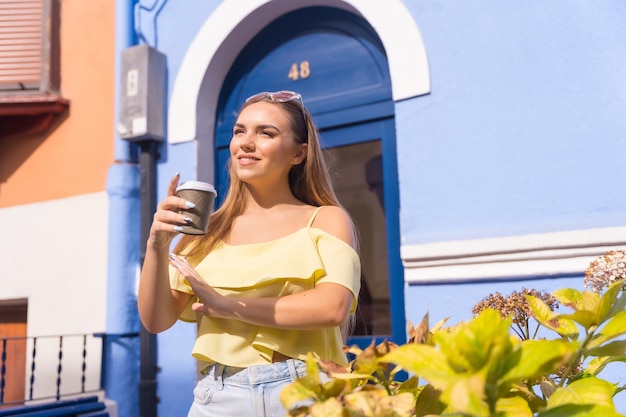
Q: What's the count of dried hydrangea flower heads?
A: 2